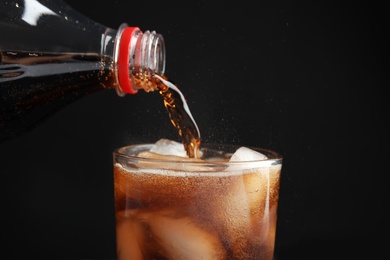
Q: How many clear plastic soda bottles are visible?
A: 1